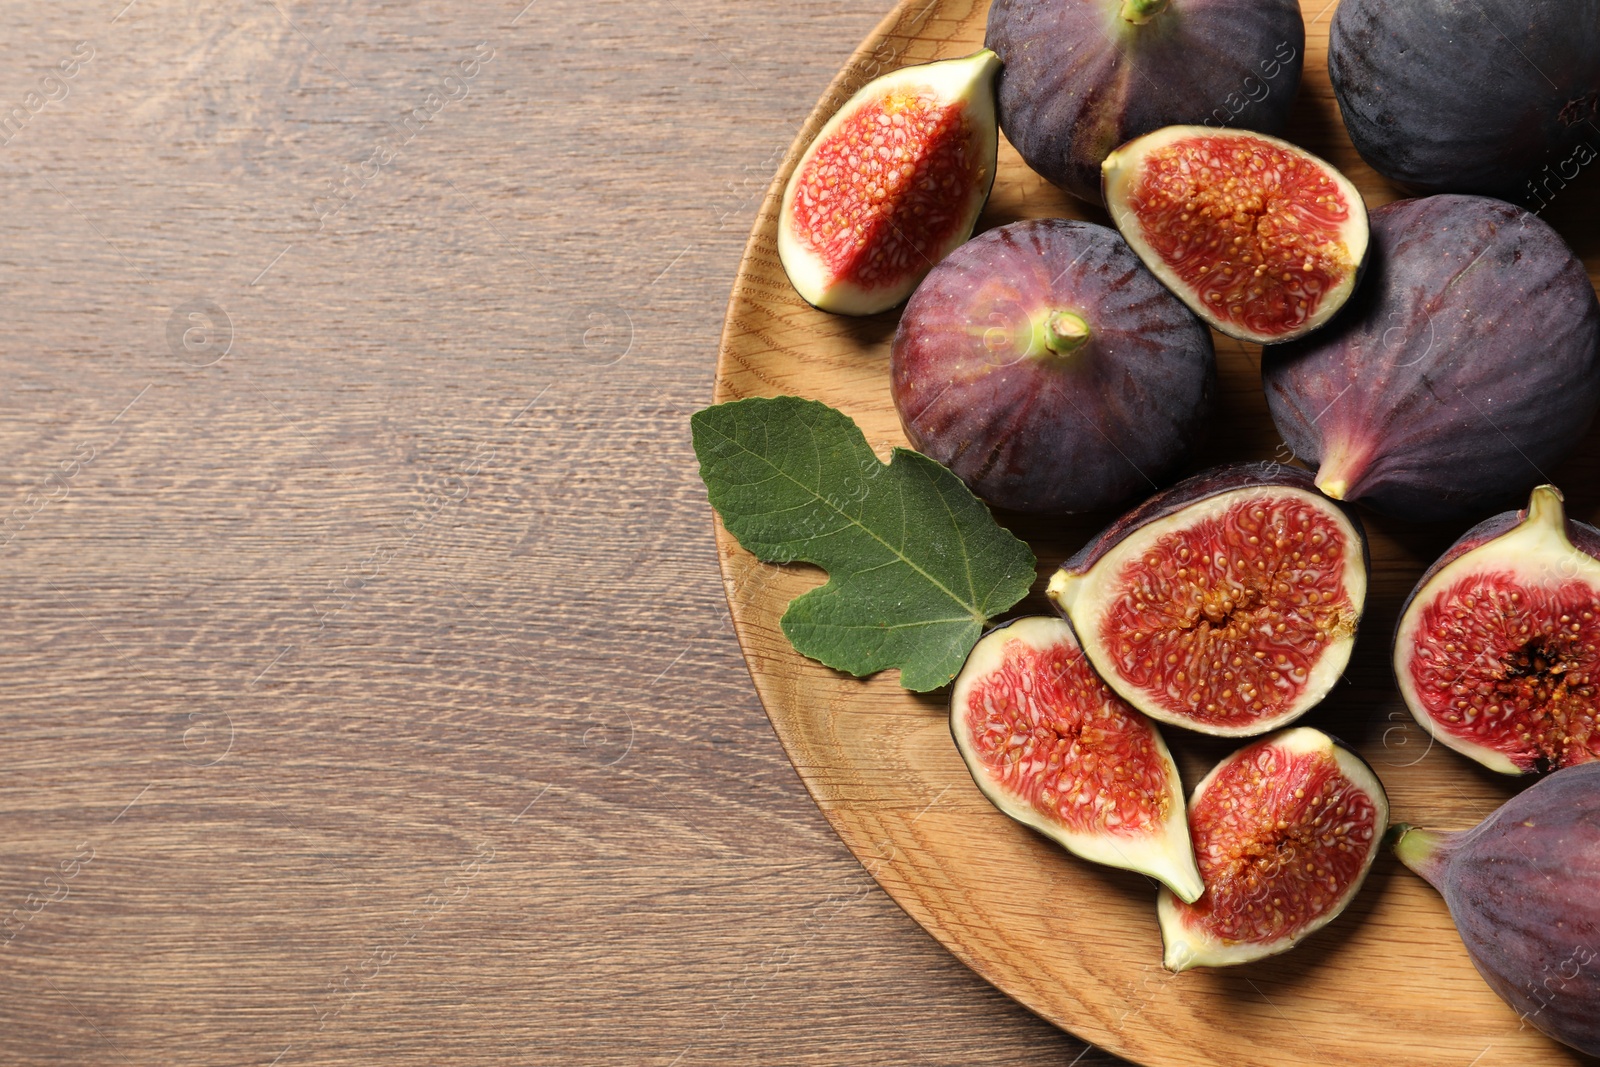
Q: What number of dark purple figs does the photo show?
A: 5